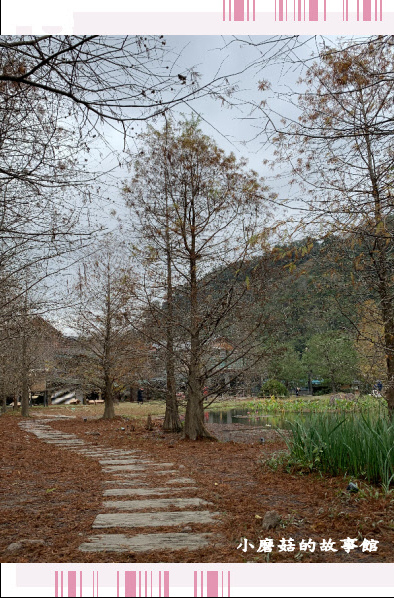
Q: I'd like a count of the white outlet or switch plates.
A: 0